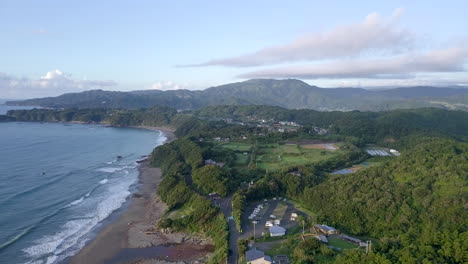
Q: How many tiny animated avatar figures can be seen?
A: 0